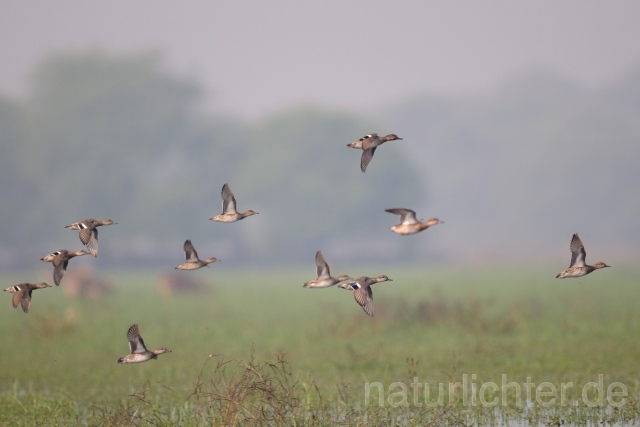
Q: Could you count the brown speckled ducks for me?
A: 11